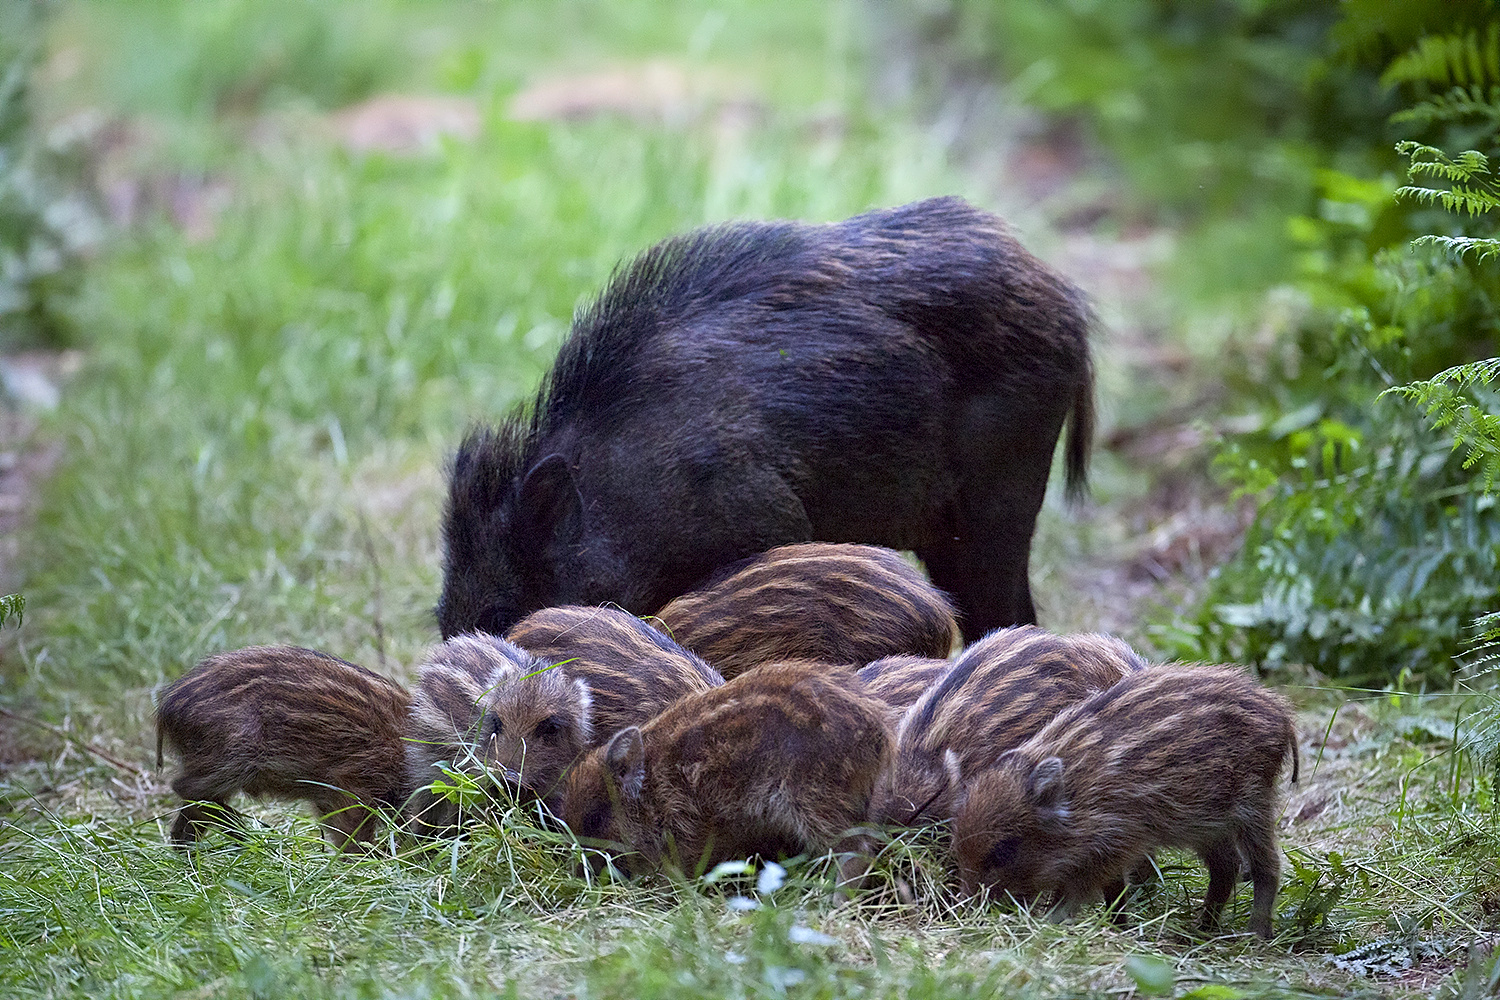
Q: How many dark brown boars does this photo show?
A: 1